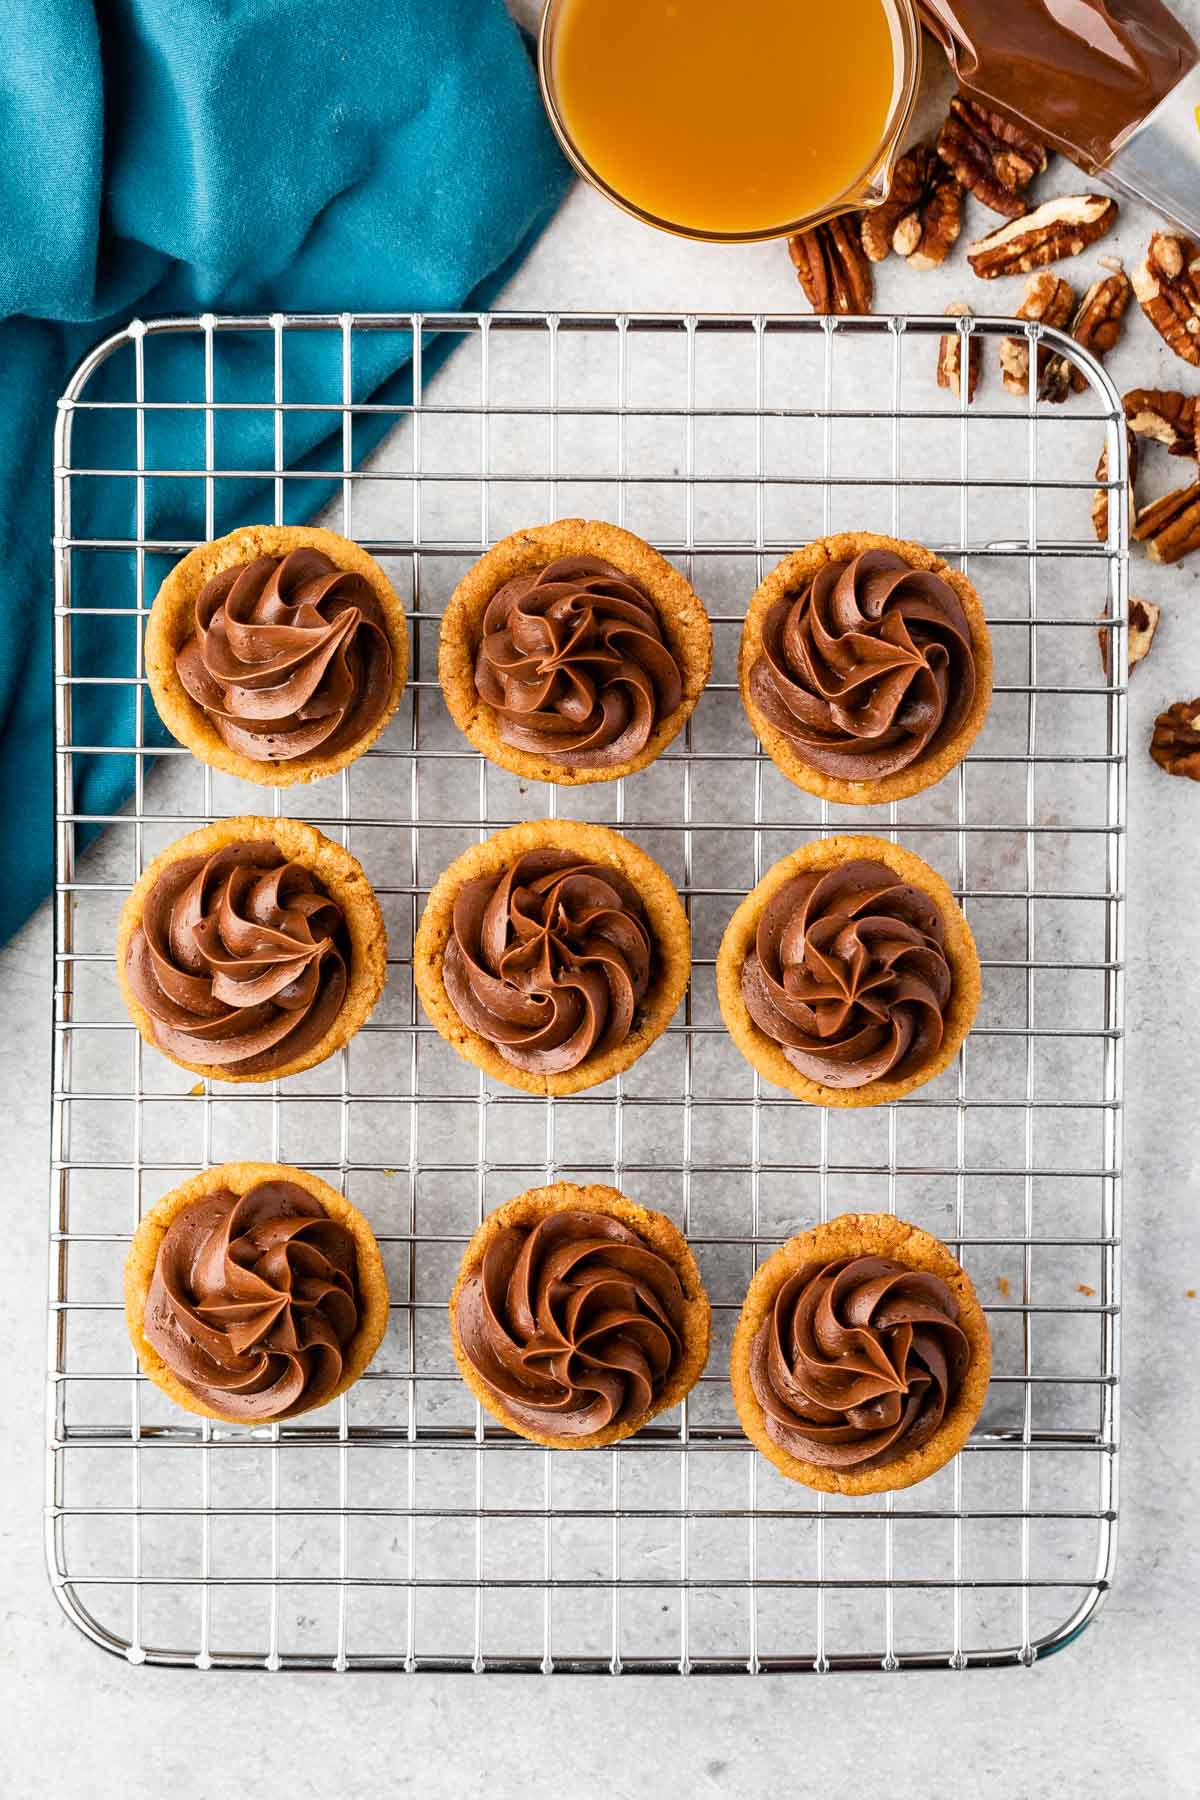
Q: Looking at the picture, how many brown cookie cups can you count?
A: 9